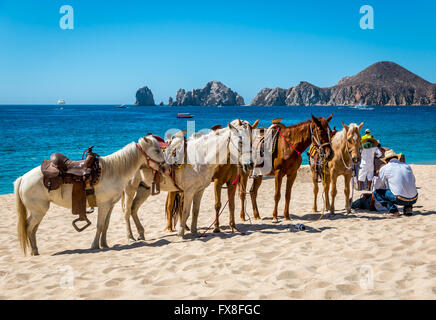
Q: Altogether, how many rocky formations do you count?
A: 3